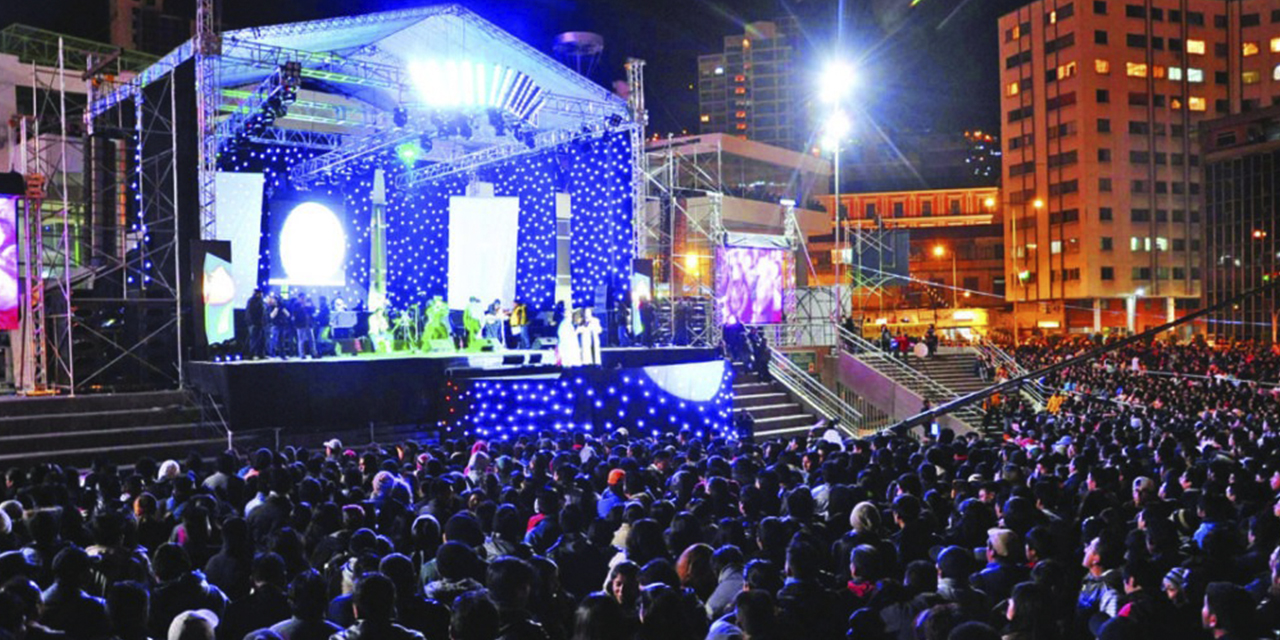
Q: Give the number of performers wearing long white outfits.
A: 2